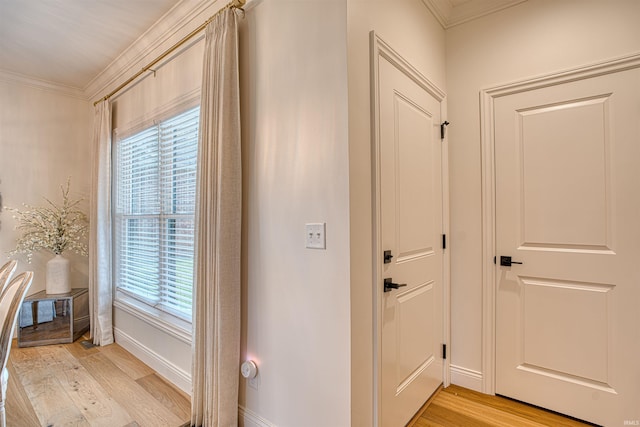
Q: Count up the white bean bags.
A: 0